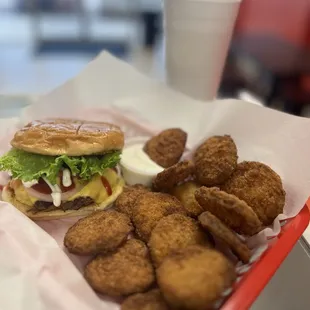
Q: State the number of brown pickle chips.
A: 14